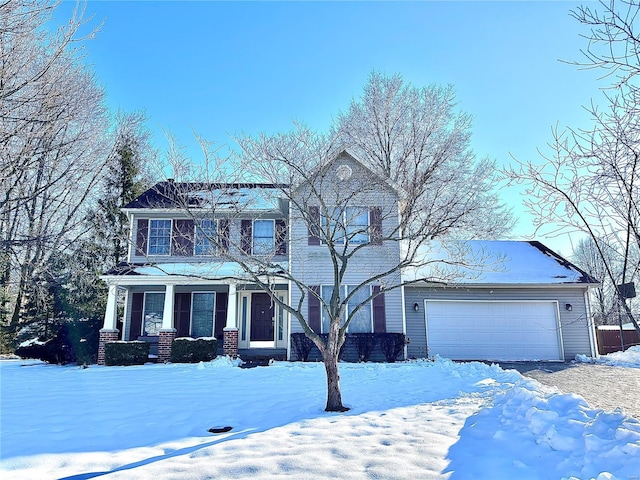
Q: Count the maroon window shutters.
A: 14